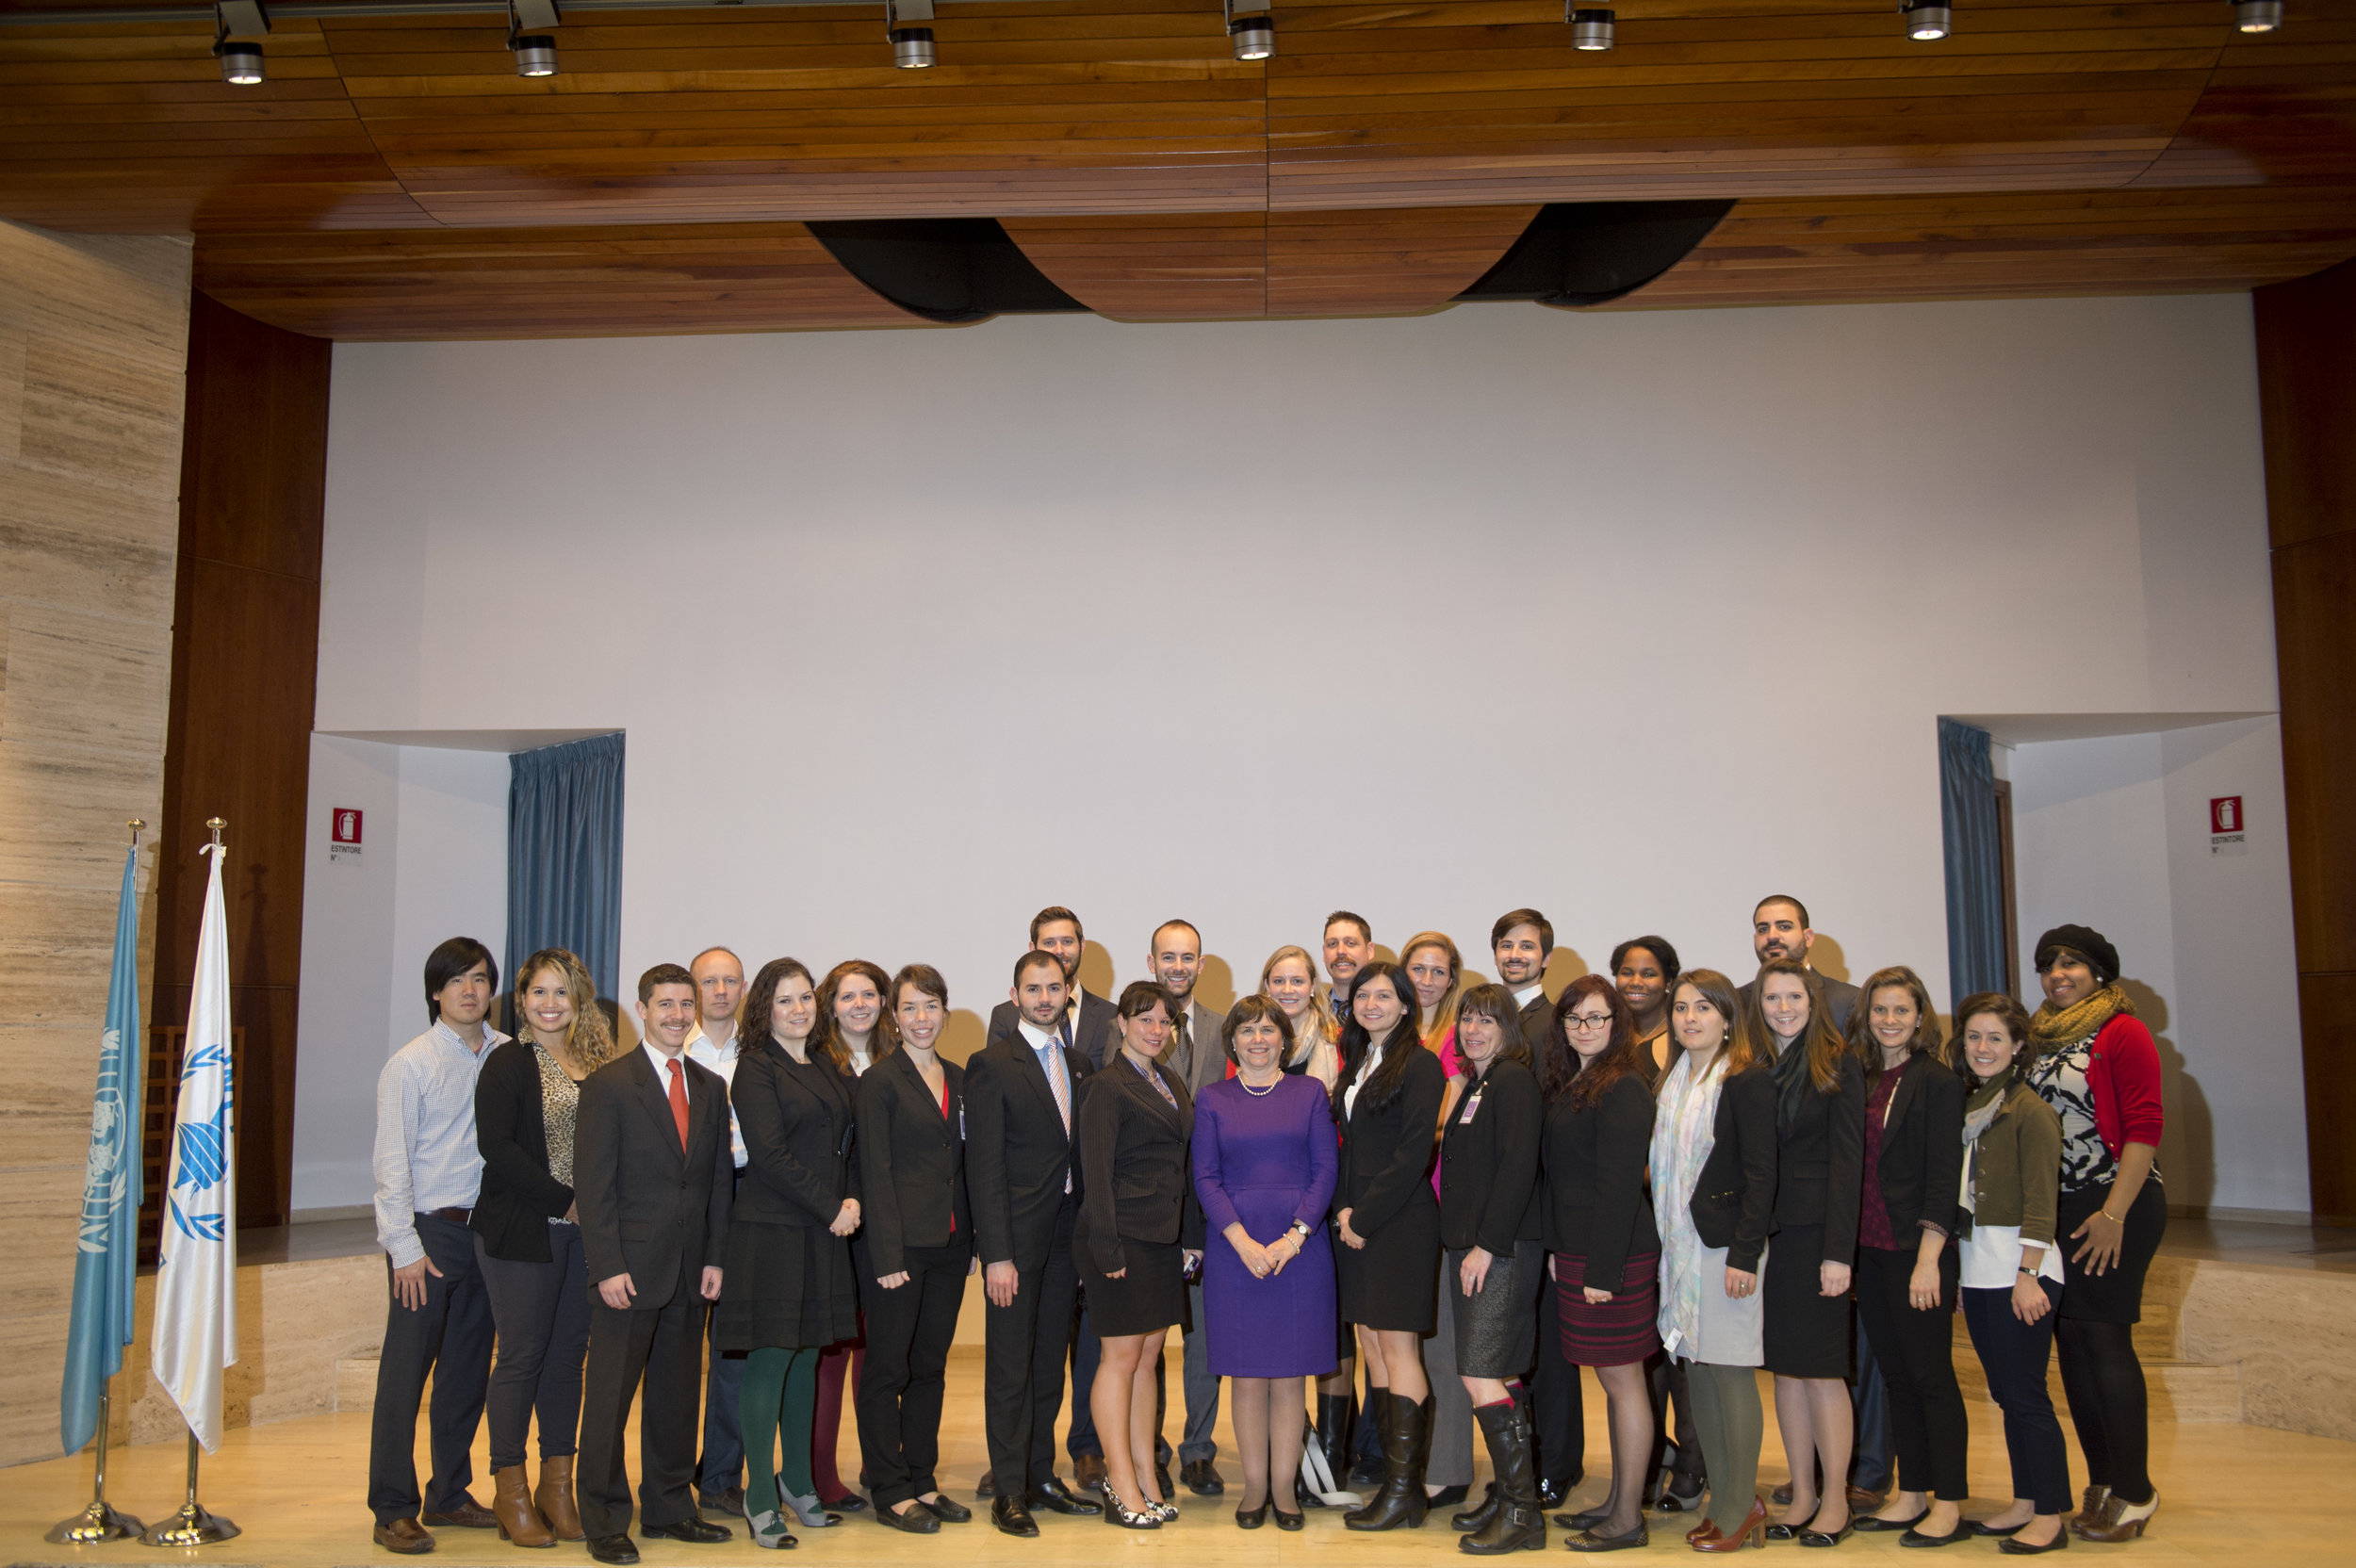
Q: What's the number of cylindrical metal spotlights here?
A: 7